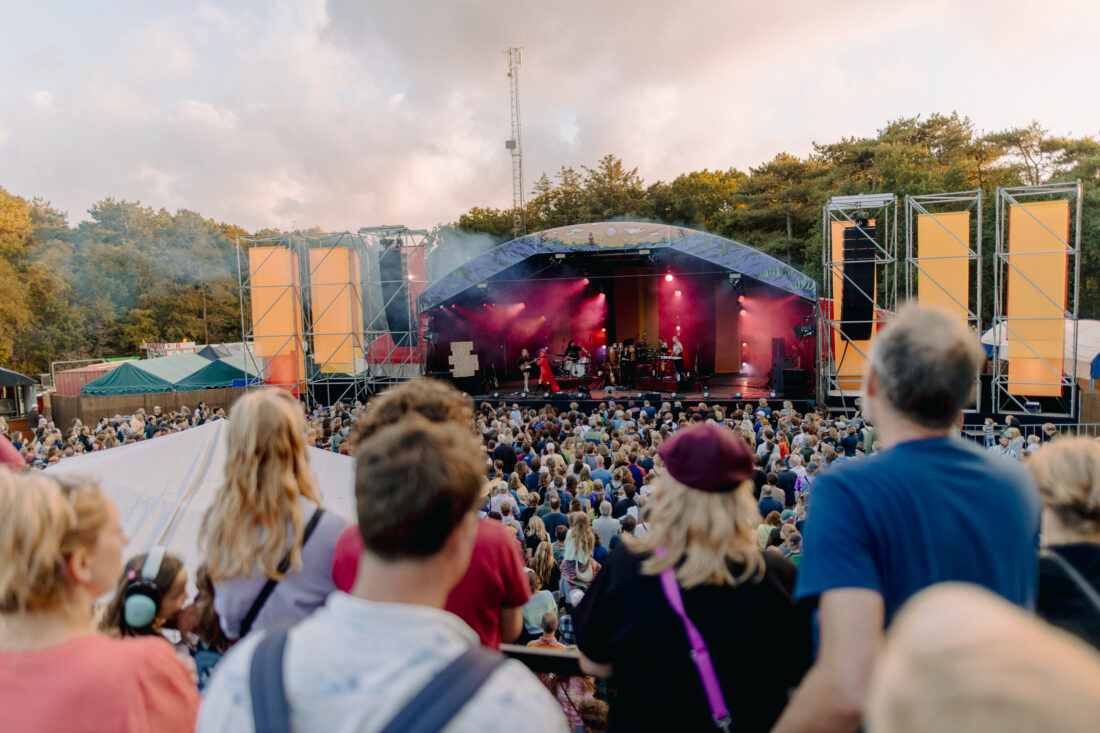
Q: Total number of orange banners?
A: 5